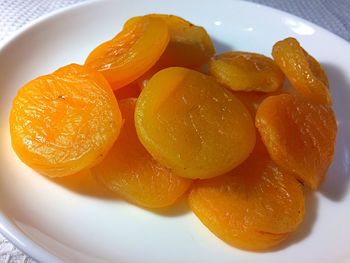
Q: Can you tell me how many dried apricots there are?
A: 9